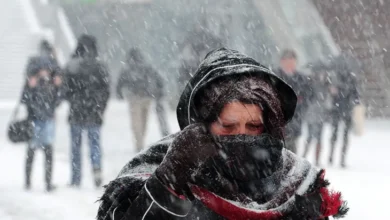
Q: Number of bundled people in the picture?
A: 7